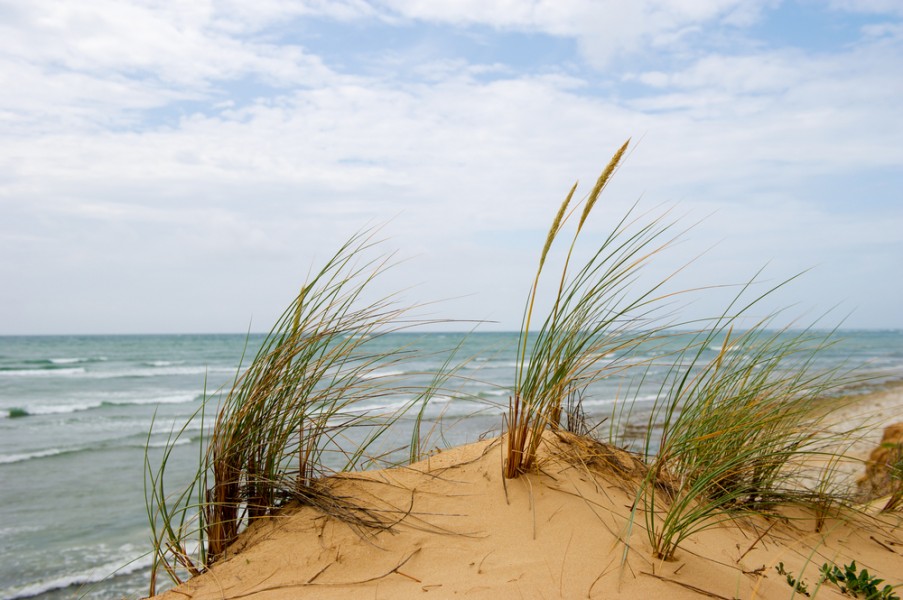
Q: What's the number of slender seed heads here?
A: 2